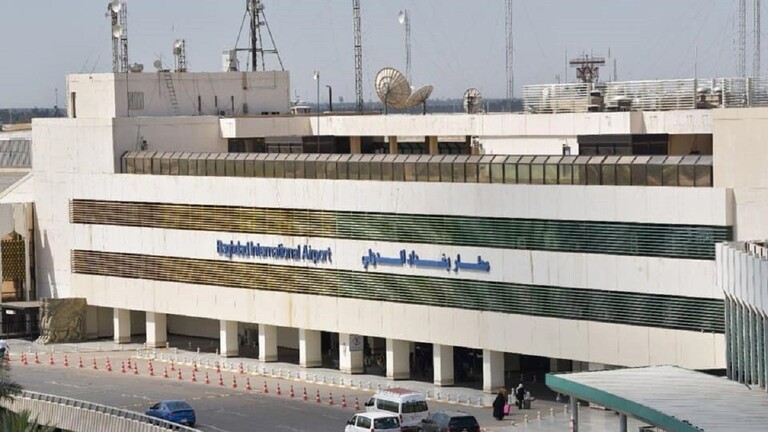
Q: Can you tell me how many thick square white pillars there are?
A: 9